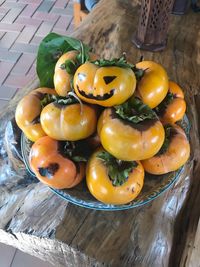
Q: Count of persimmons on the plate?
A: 10